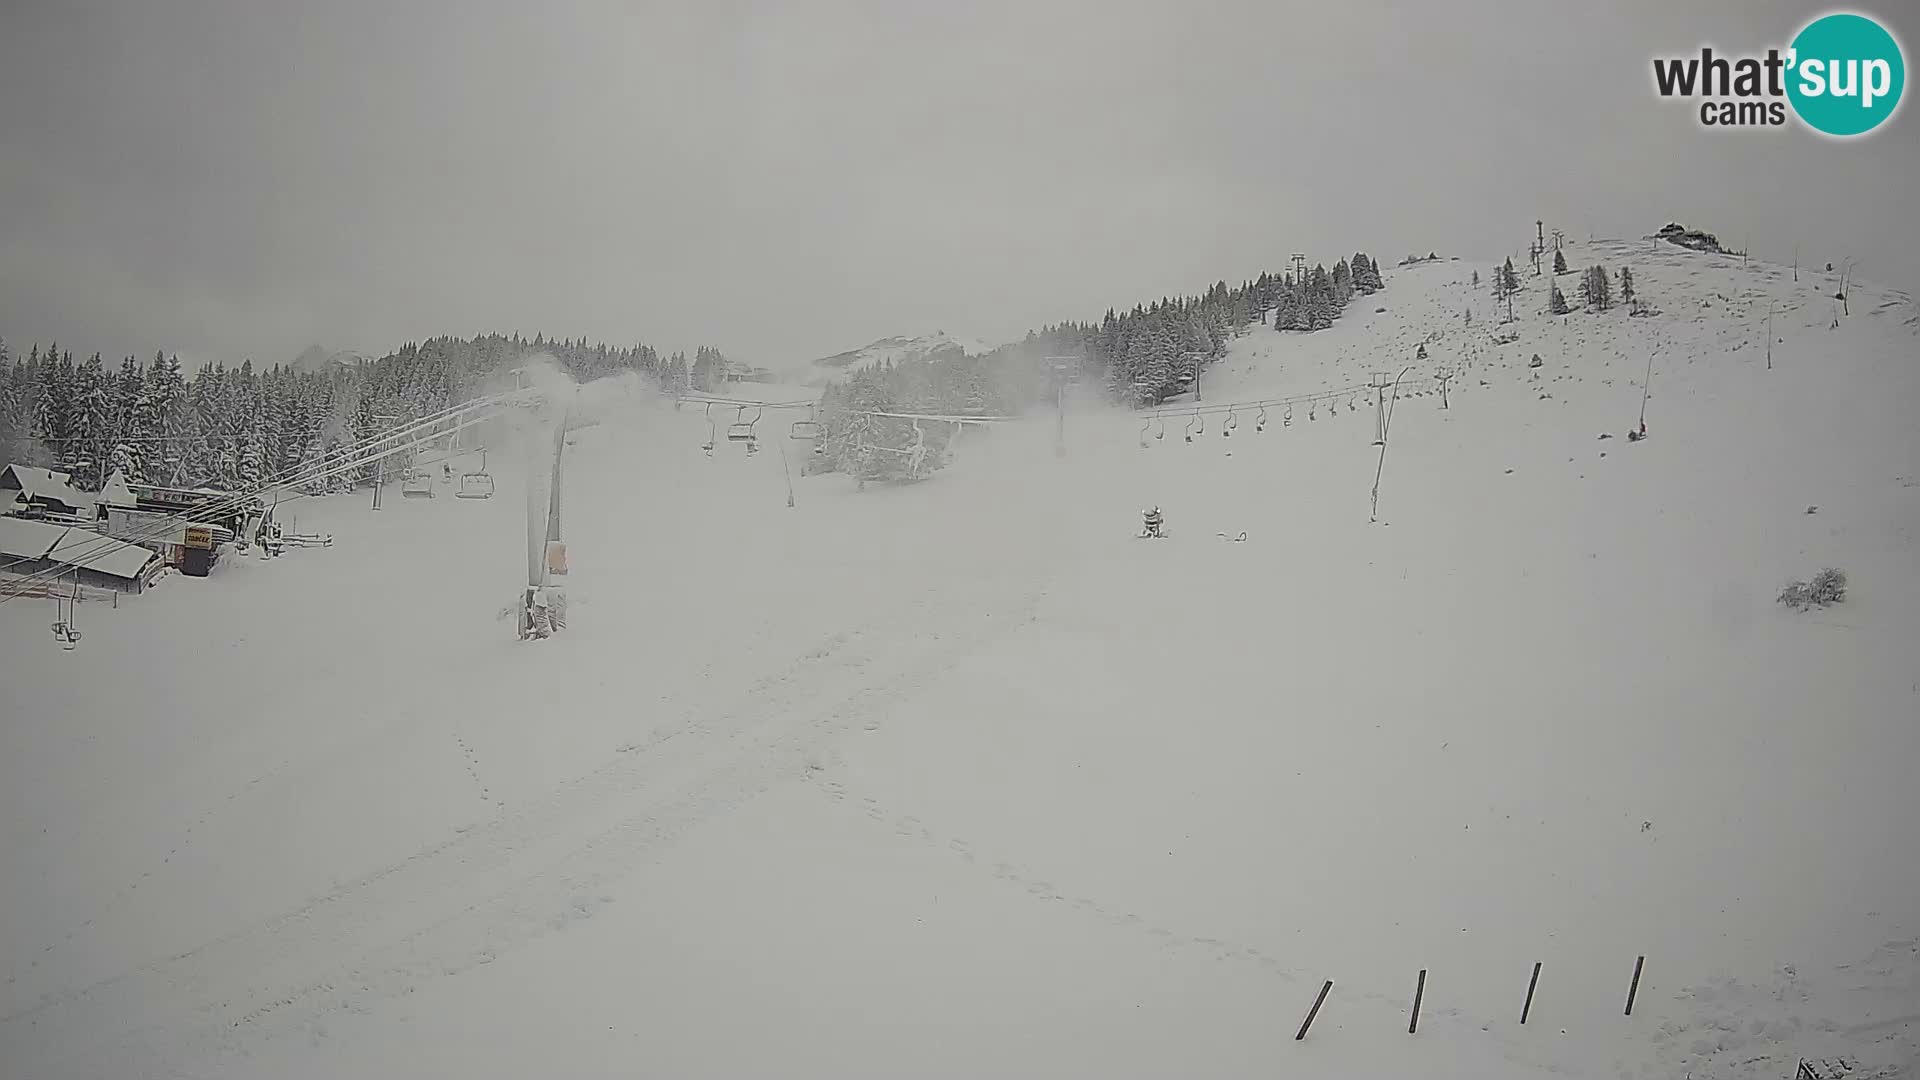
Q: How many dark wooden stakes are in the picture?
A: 4